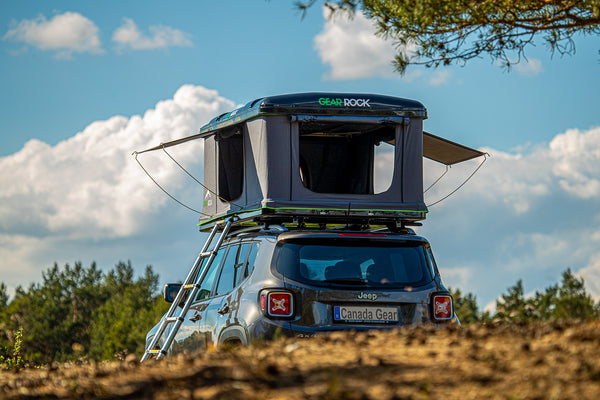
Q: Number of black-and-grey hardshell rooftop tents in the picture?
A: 1